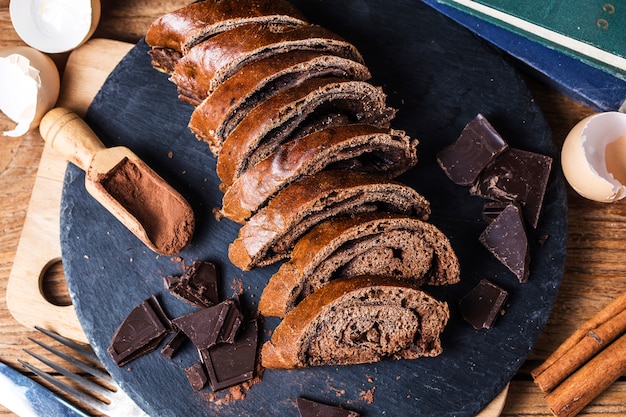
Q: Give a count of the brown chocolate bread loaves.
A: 8